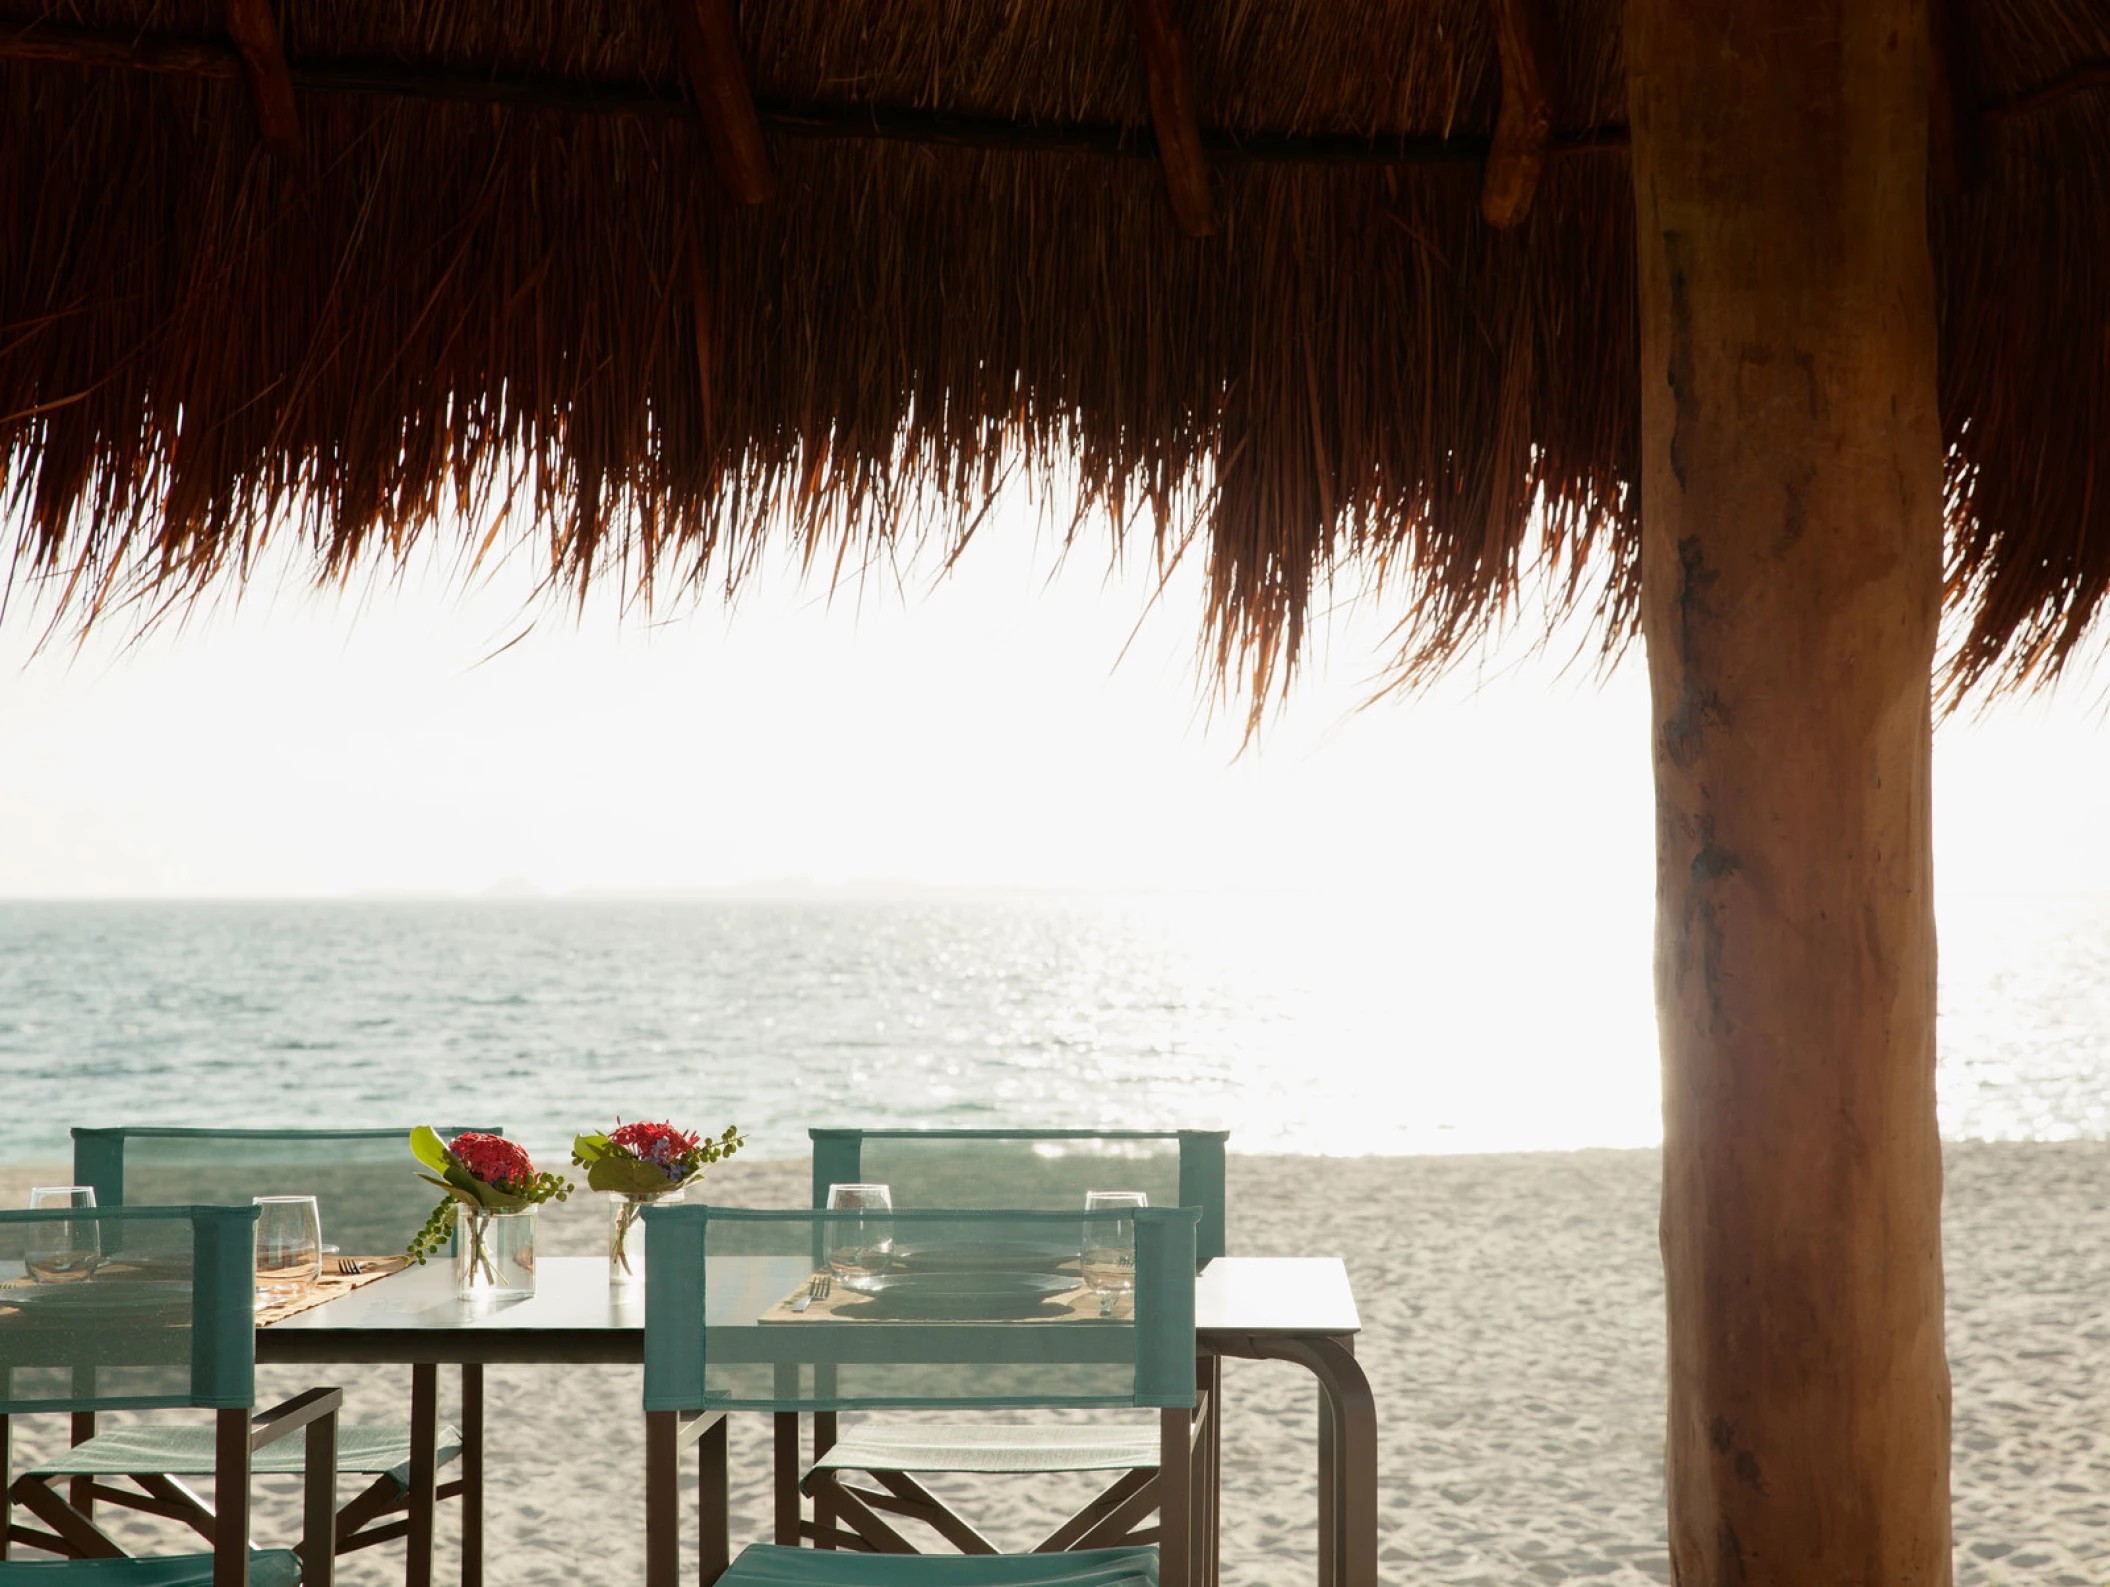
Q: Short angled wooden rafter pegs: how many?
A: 4